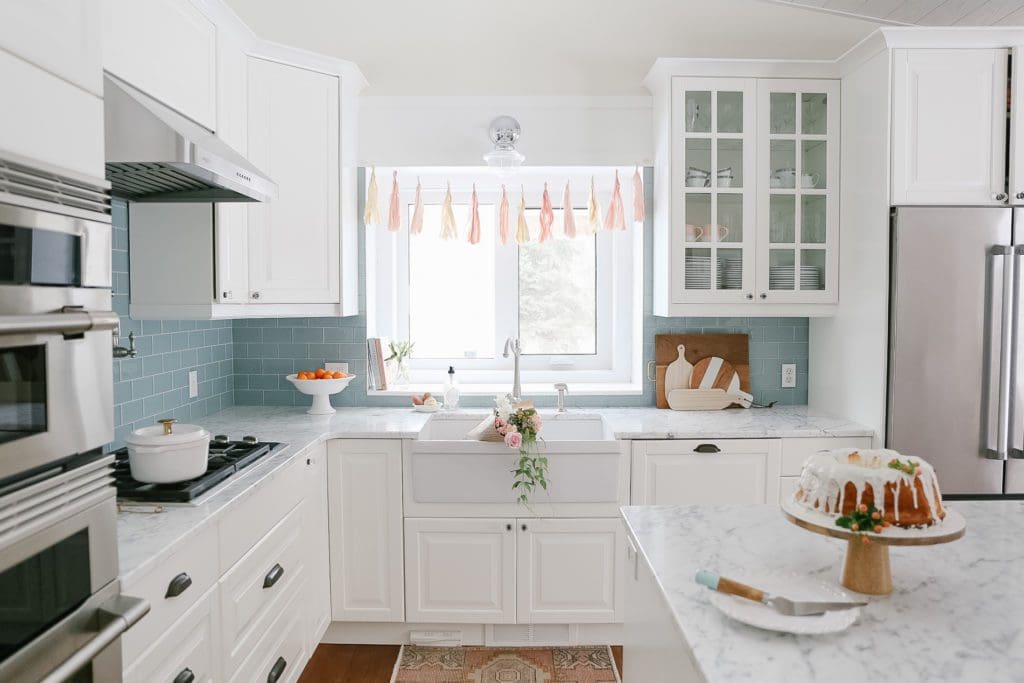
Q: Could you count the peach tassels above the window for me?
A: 8